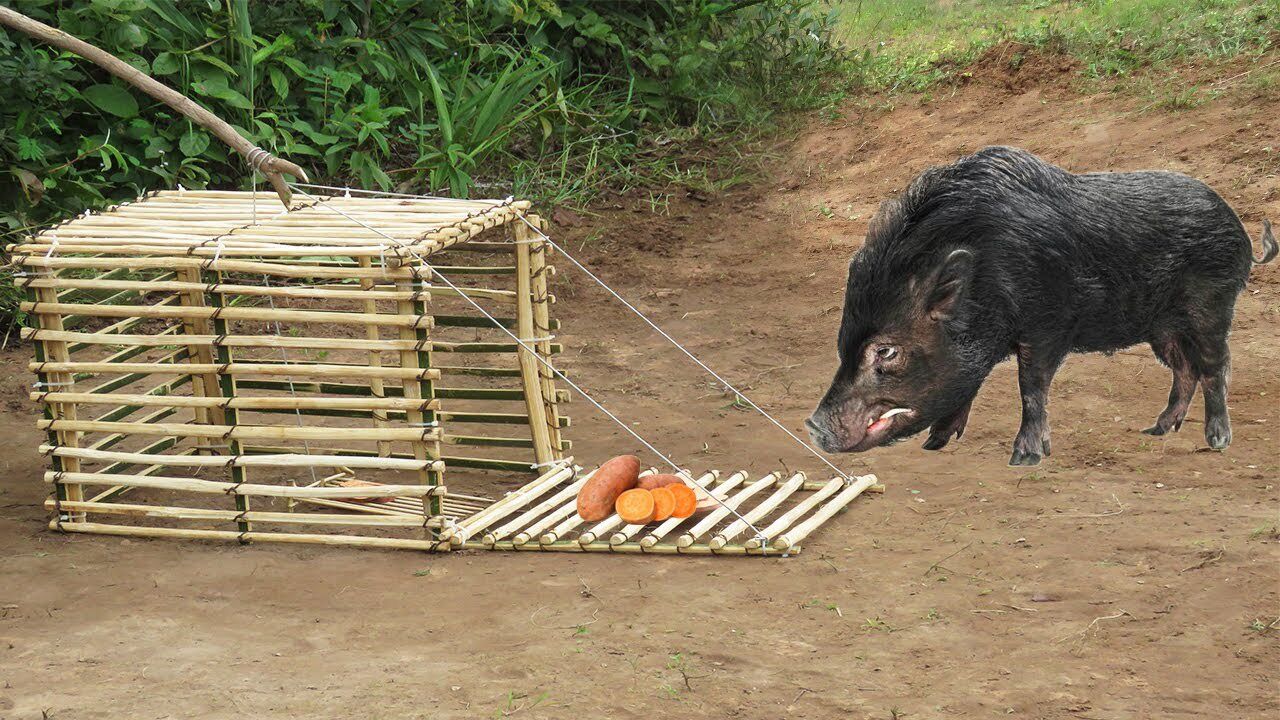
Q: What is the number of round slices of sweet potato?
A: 3